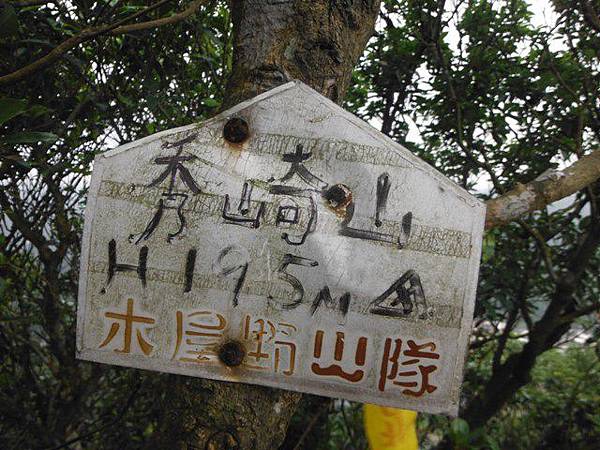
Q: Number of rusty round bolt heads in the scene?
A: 3